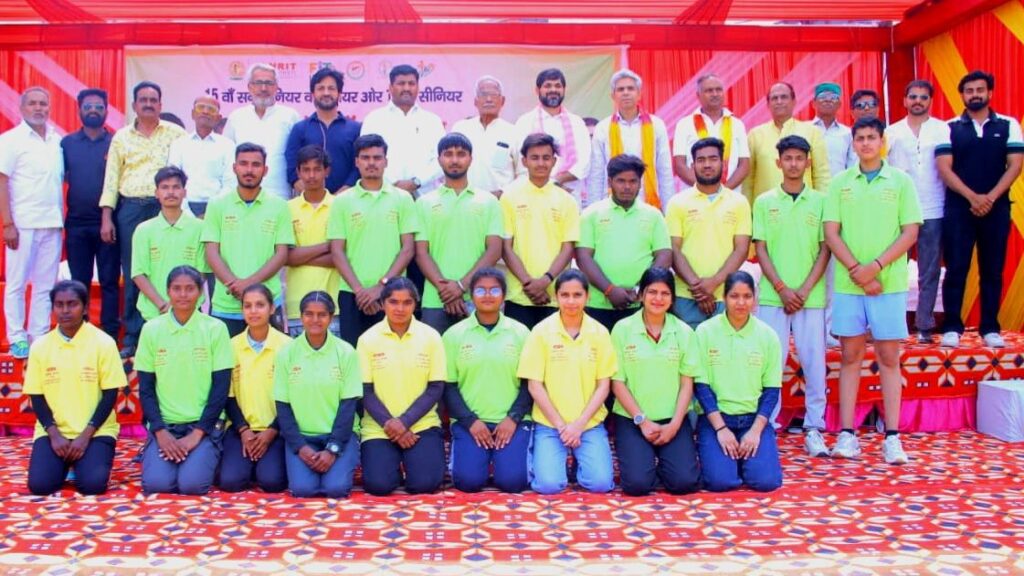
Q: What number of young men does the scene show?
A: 10